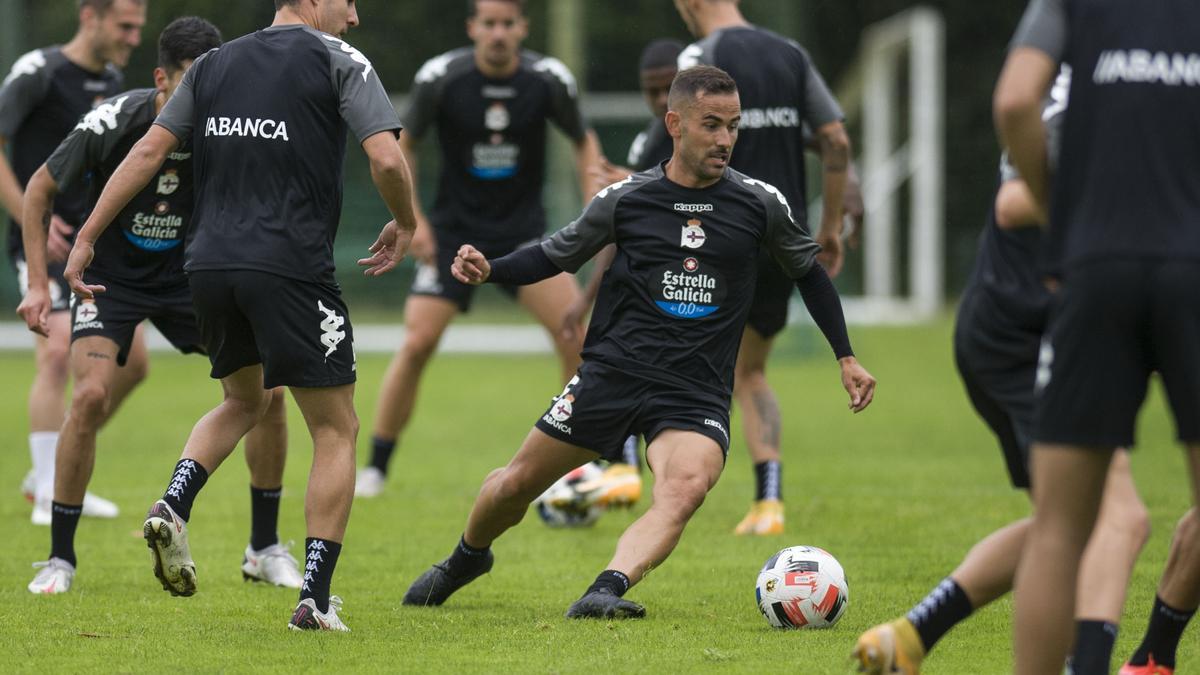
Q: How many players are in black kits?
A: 9